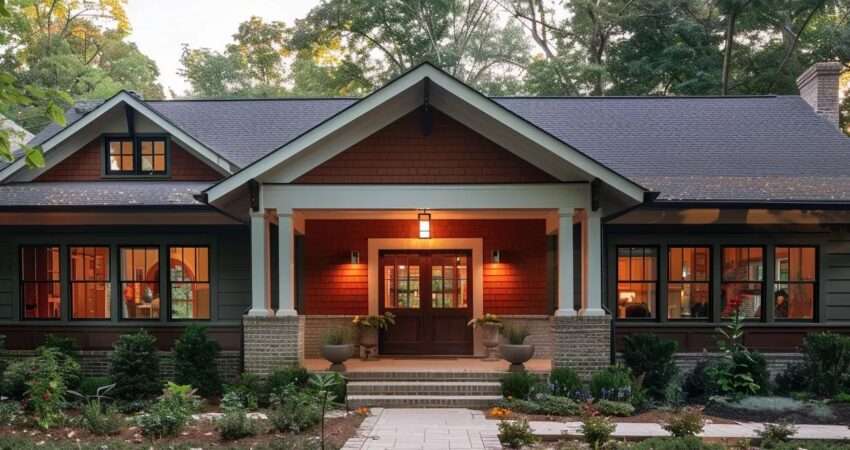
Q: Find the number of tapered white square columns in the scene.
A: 4